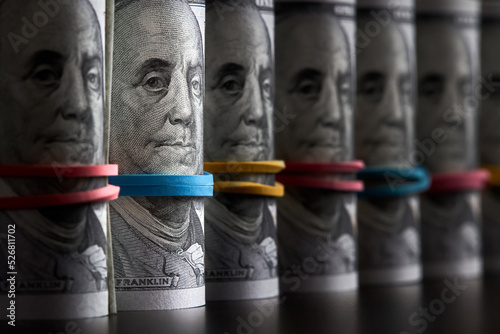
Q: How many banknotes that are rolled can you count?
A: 7